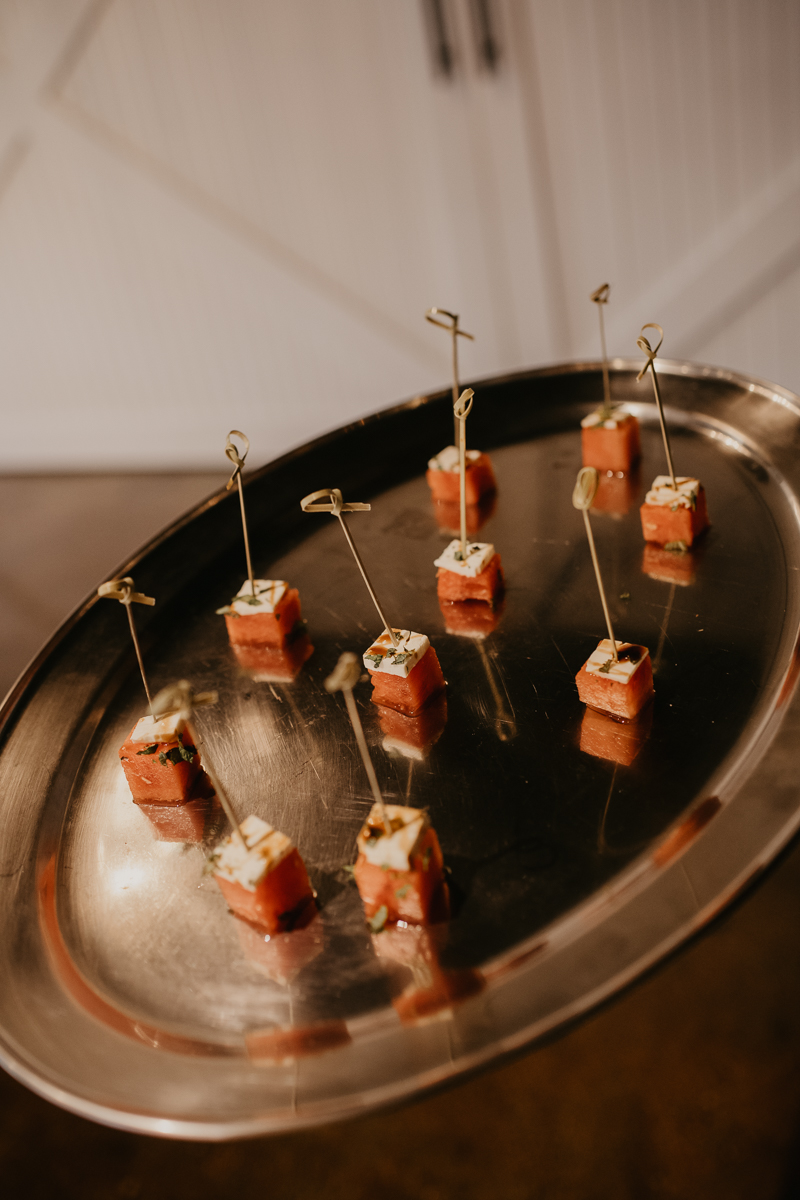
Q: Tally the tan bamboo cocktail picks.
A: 10